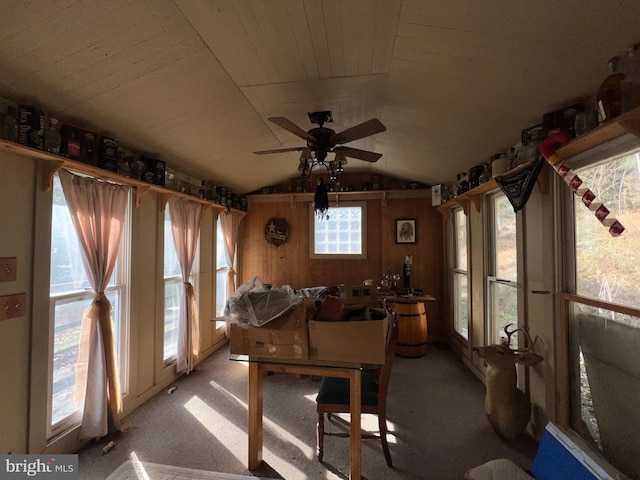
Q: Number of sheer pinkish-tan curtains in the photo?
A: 3